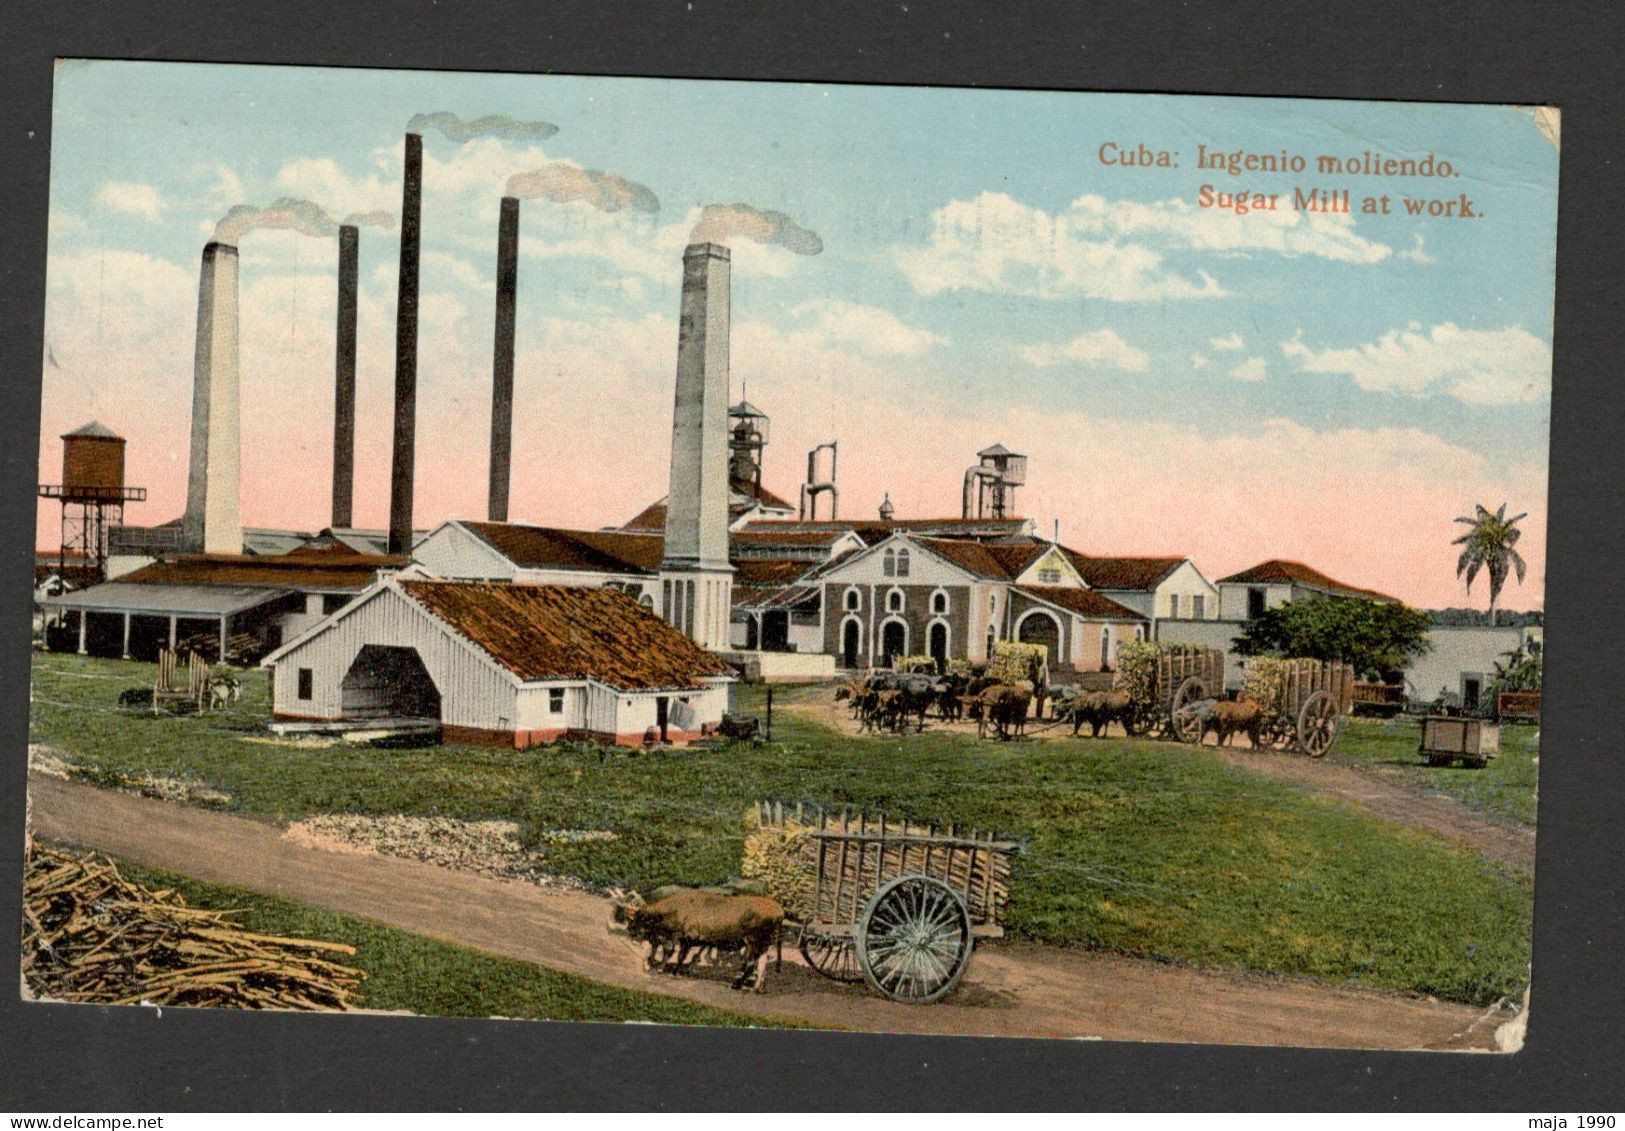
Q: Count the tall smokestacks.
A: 5